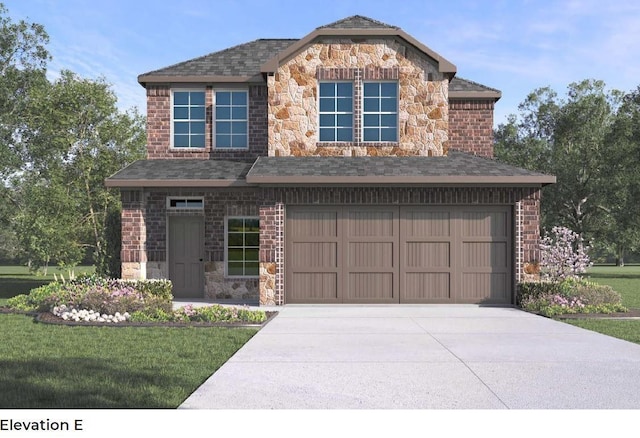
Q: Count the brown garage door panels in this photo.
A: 12